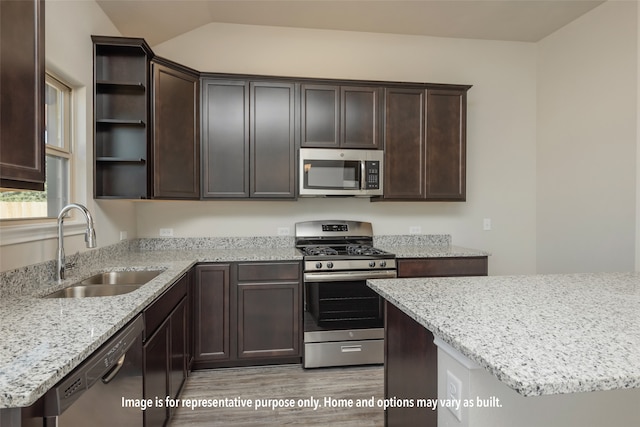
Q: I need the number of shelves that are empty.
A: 4